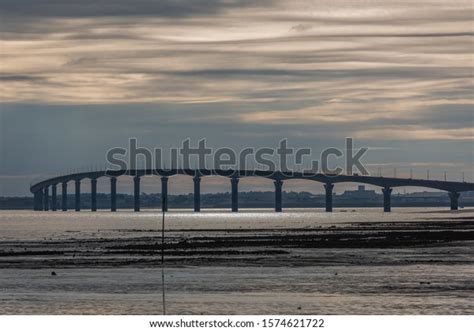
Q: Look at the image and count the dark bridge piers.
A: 15